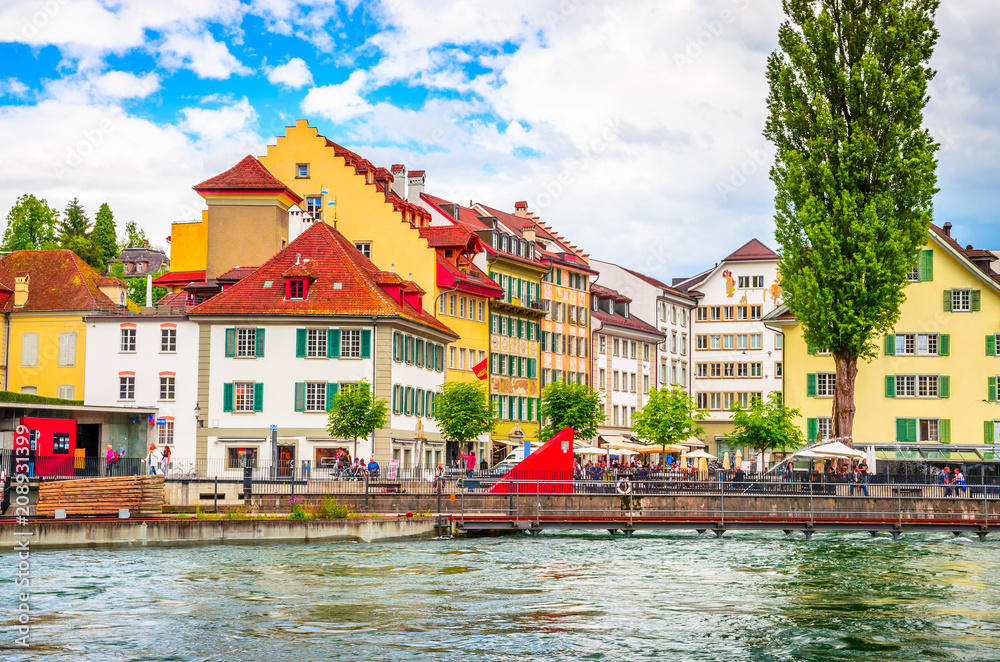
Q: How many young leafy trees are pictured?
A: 5